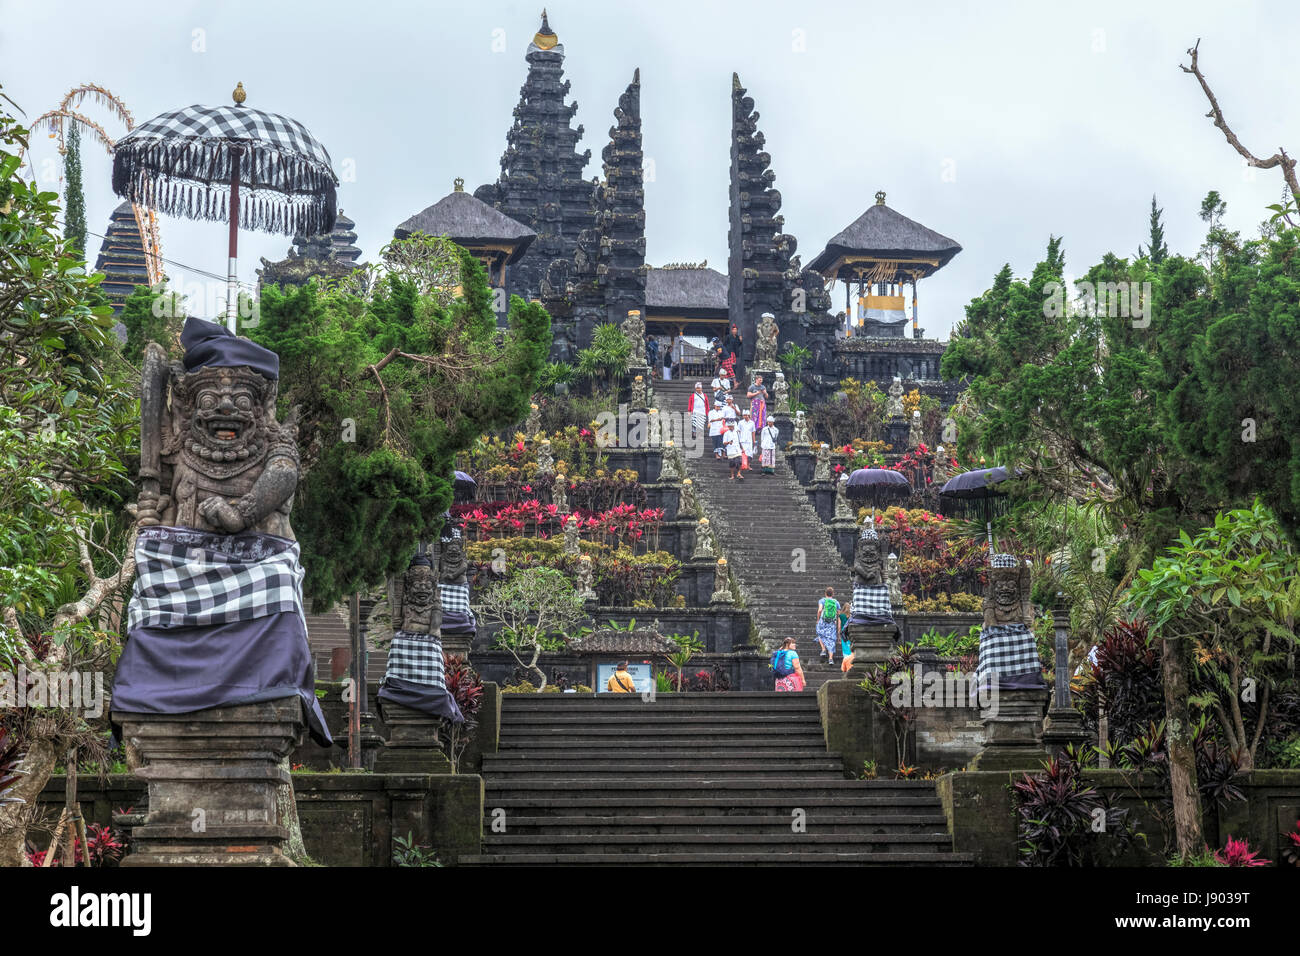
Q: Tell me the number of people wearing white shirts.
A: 7